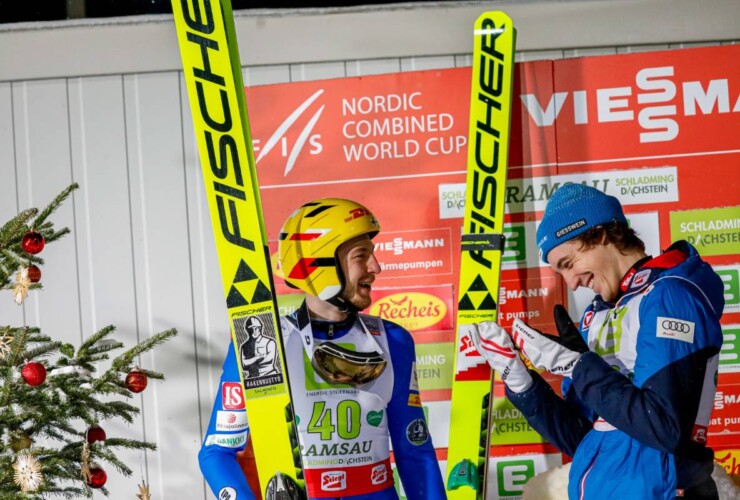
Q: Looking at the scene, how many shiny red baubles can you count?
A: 6